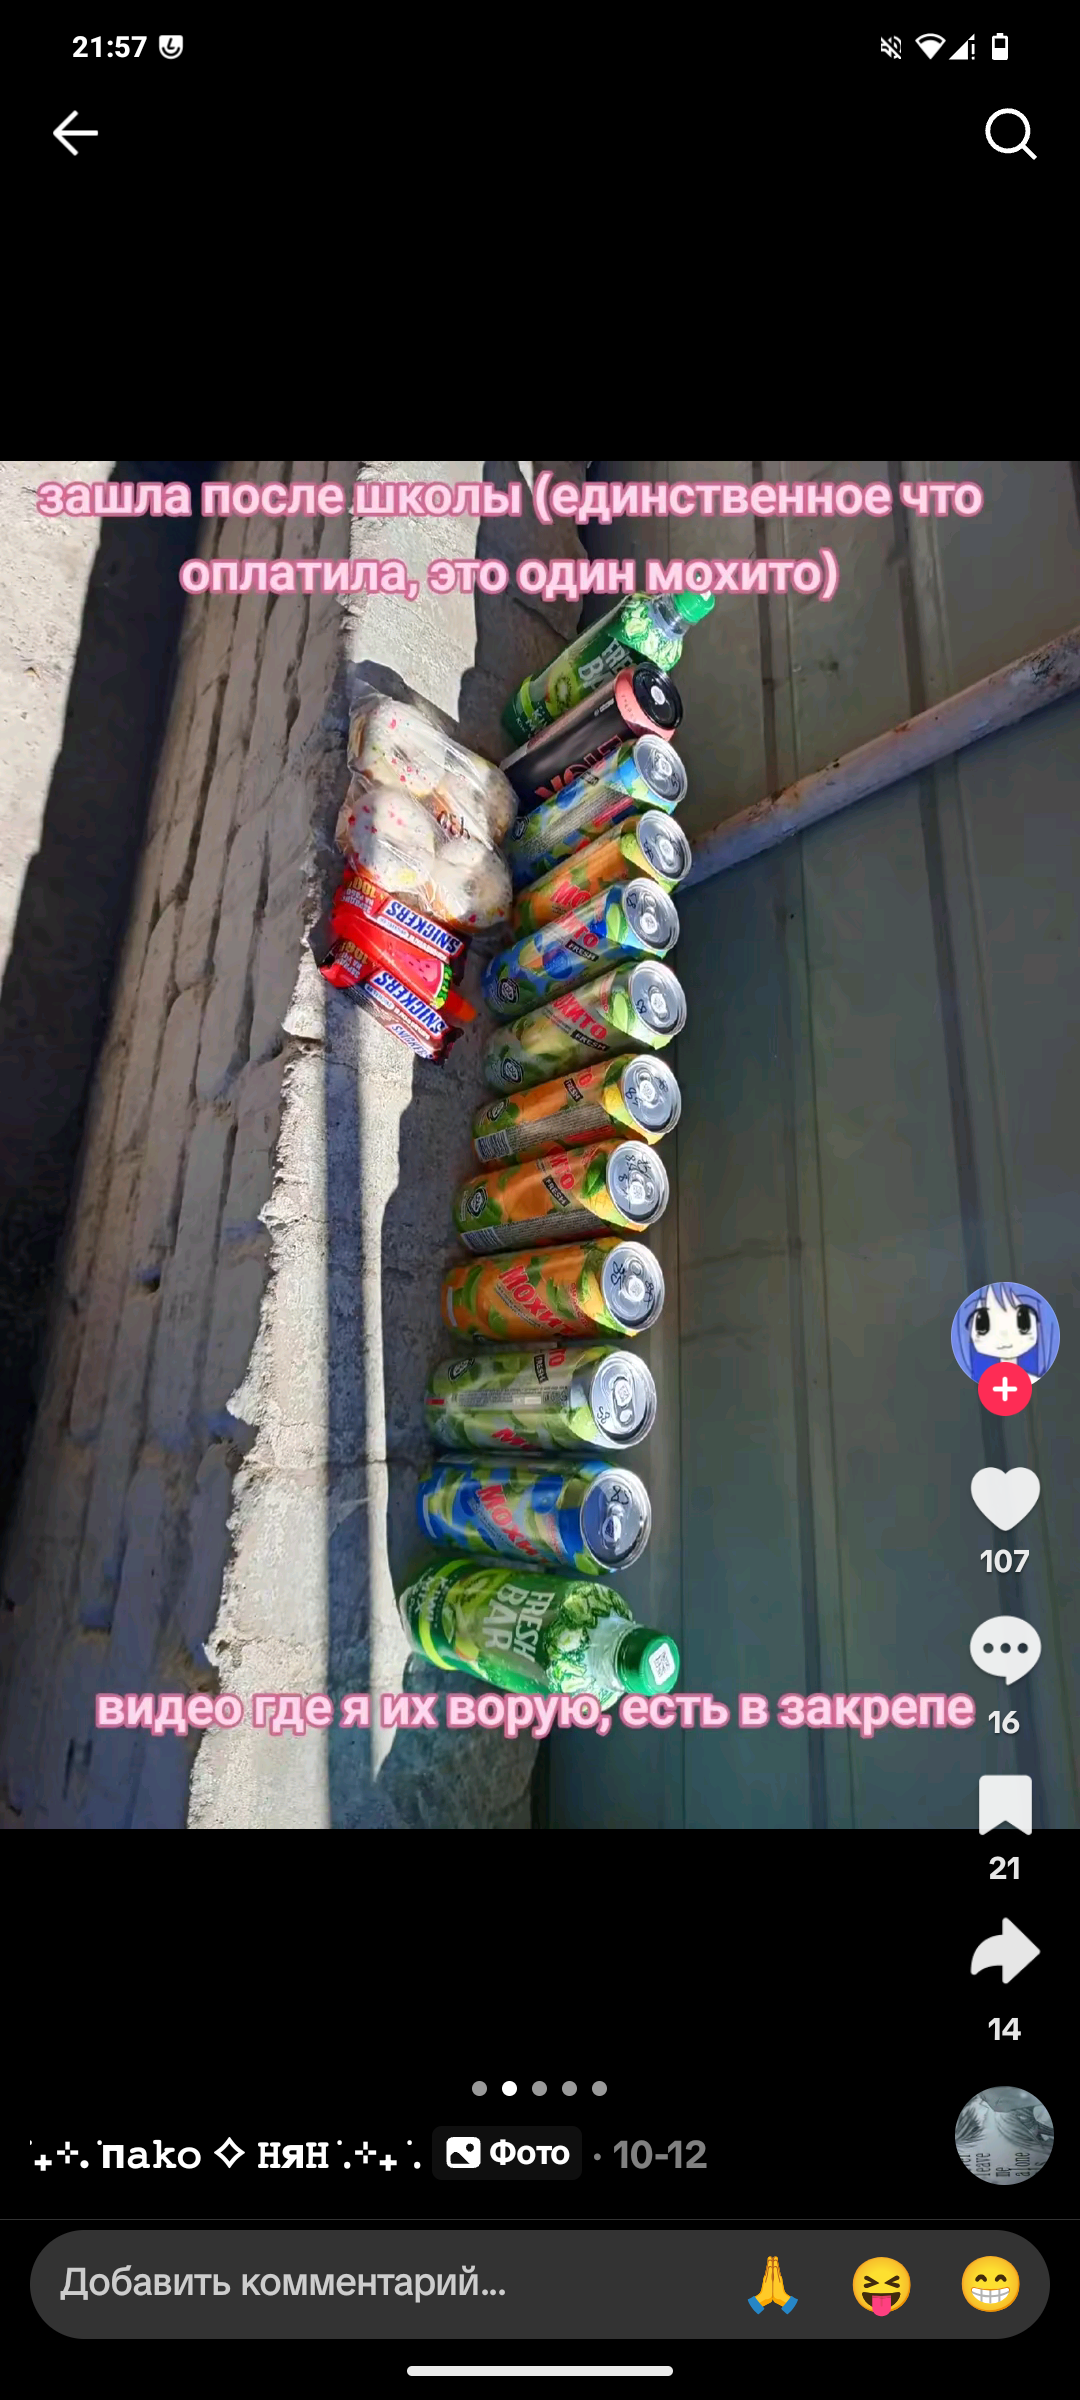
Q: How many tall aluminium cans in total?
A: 10